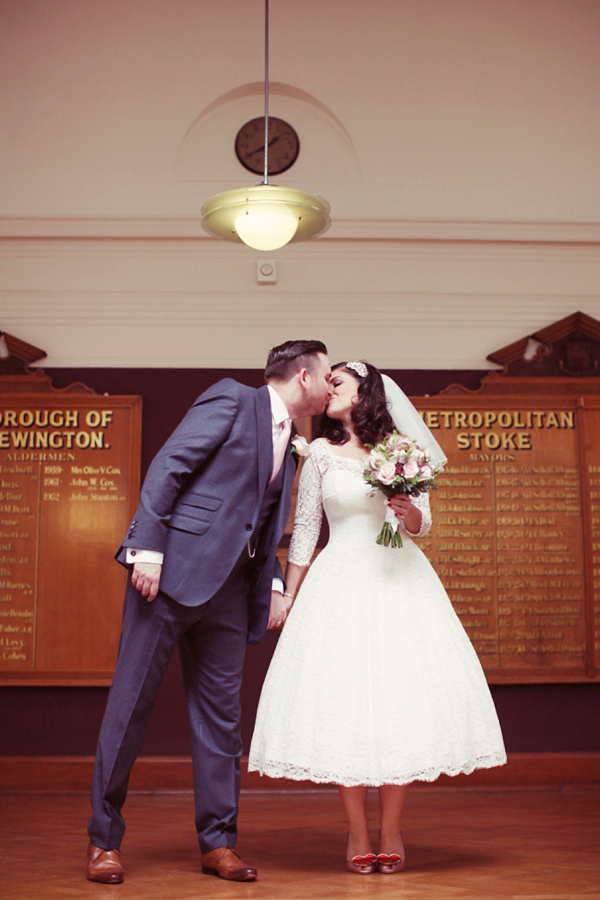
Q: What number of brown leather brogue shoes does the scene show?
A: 2